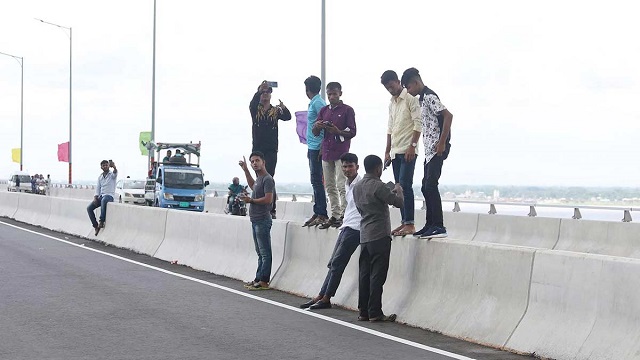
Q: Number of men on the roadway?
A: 3